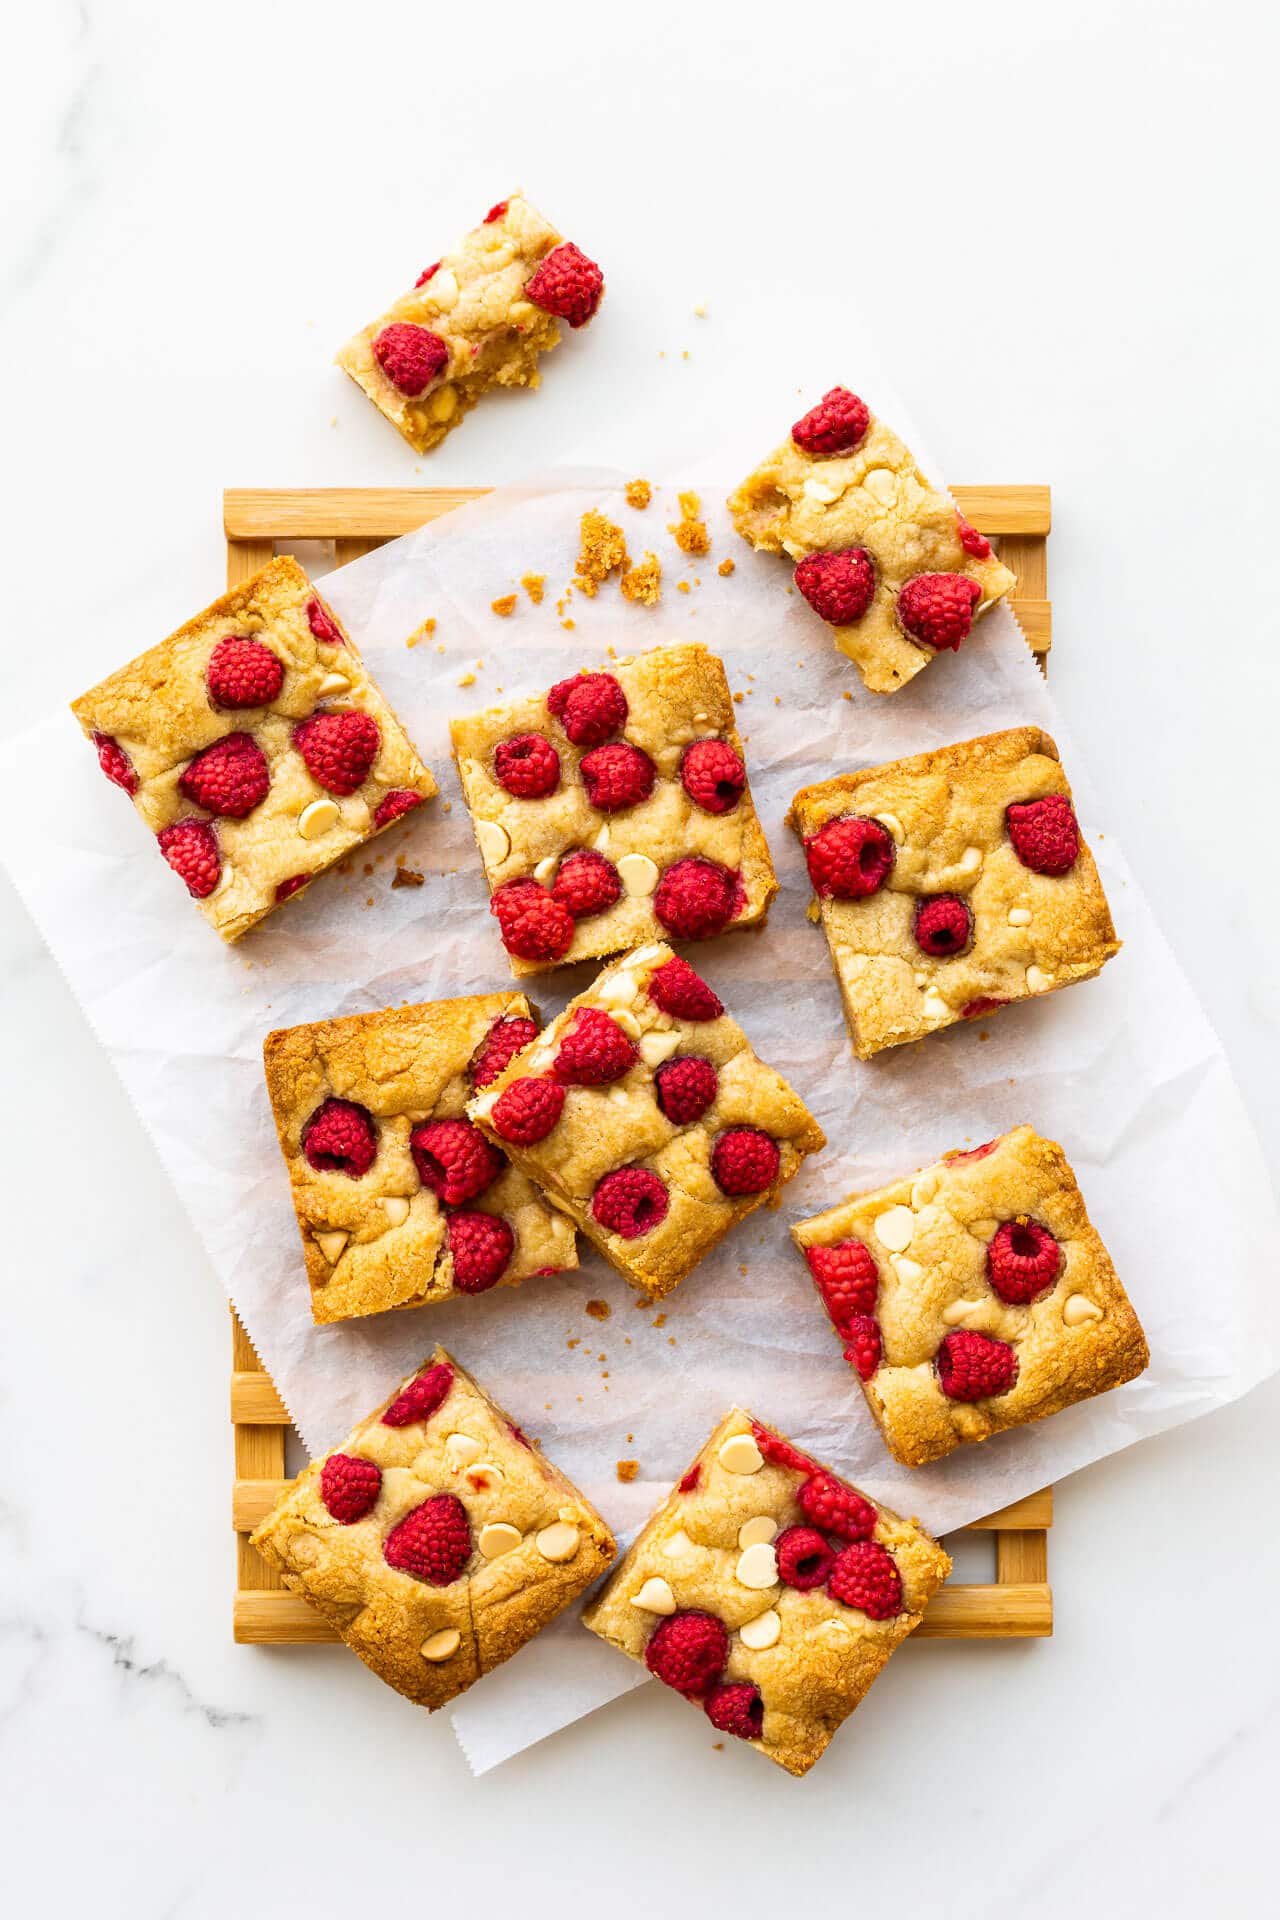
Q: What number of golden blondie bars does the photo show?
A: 10